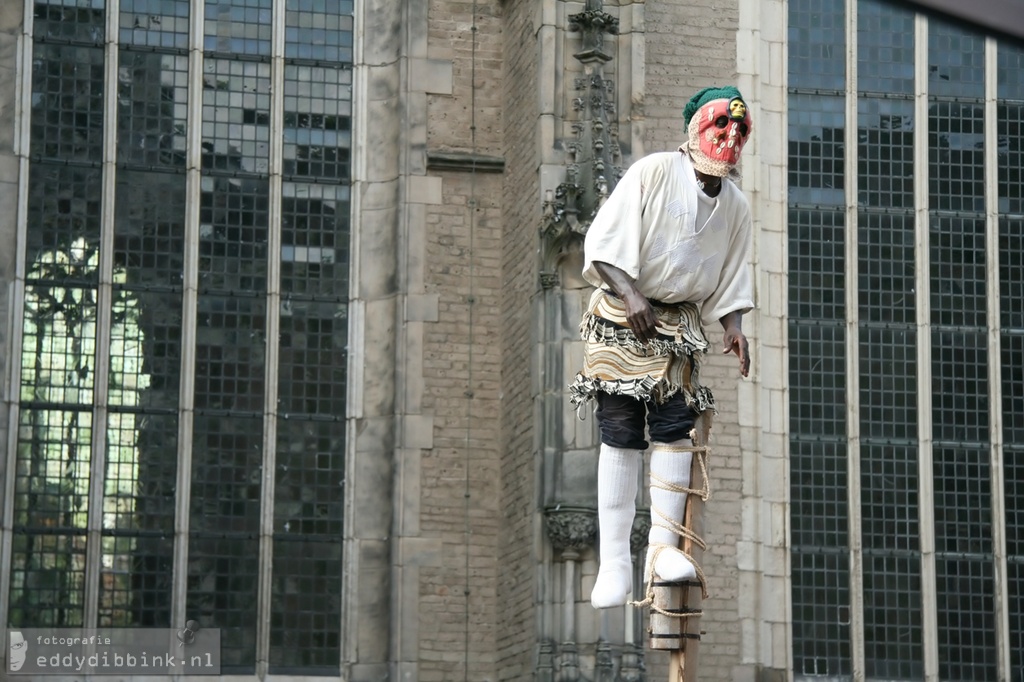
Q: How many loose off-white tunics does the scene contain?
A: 1